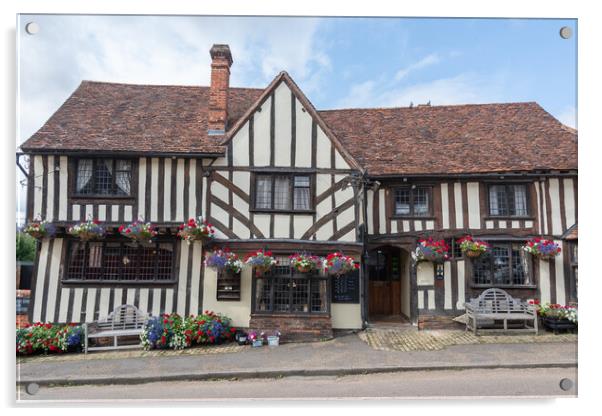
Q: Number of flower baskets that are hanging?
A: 11